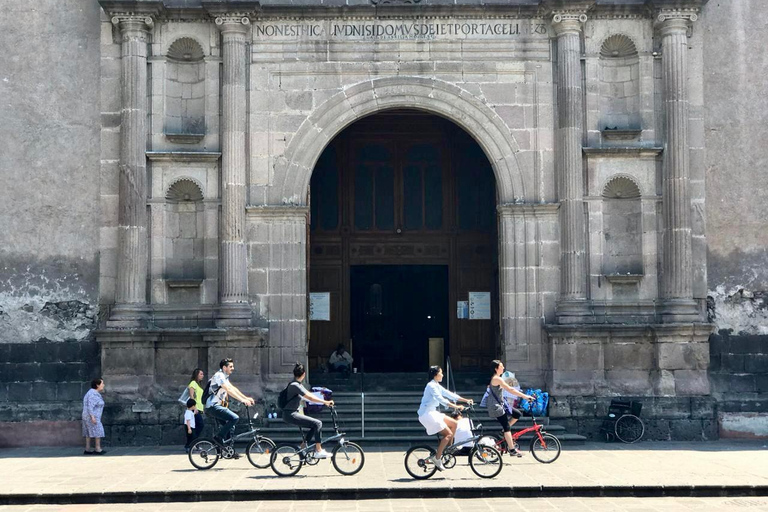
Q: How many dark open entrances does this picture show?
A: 1